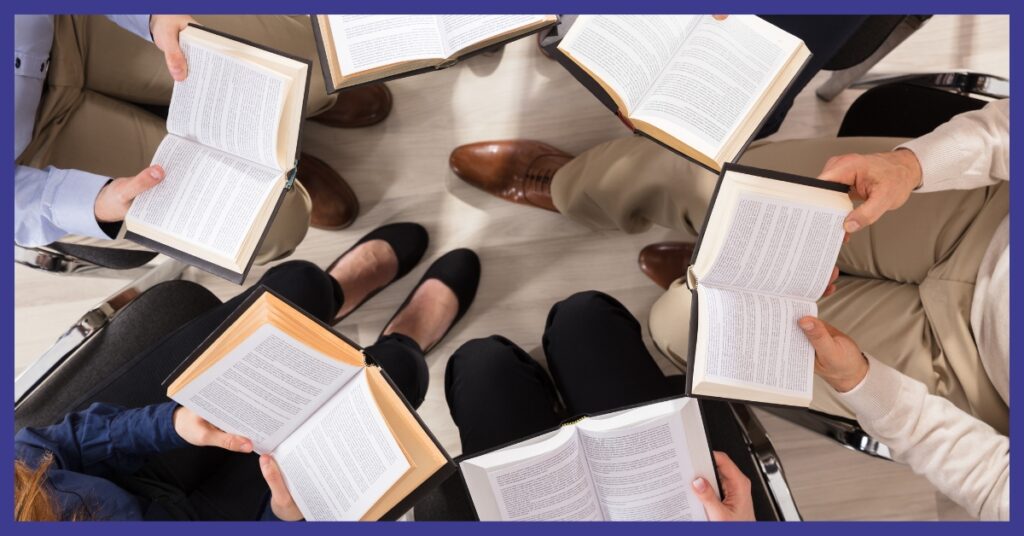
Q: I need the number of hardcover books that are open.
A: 6